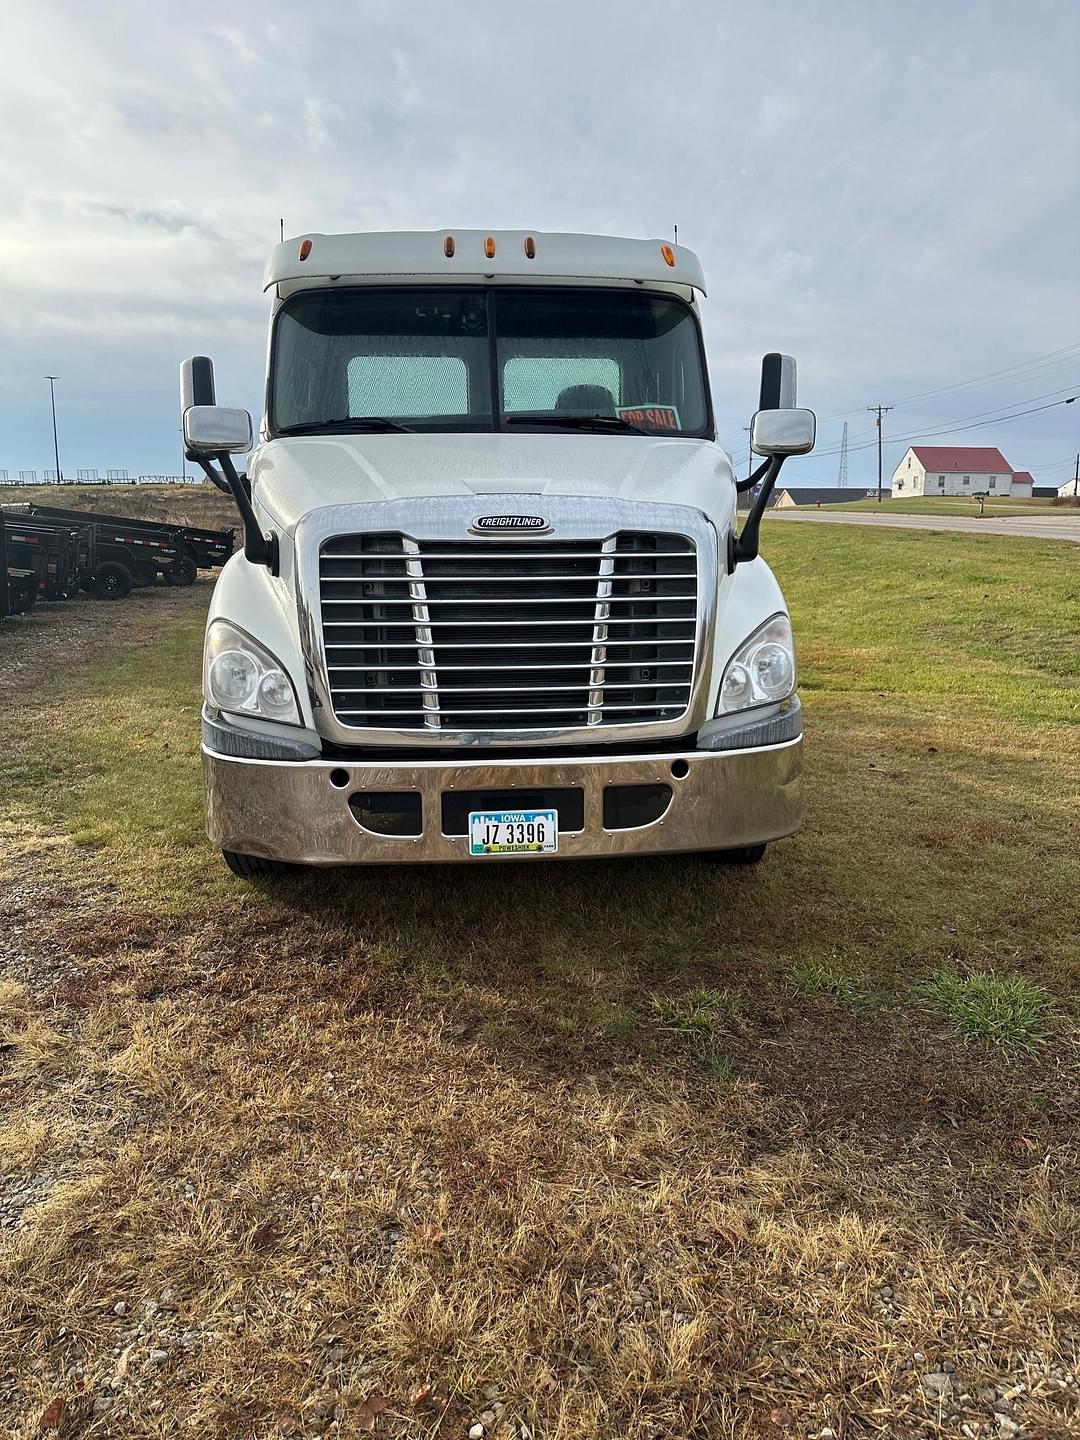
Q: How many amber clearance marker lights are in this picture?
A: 5